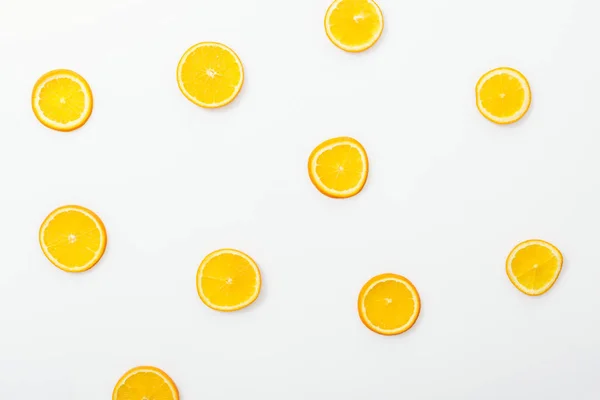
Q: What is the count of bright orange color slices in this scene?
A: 10